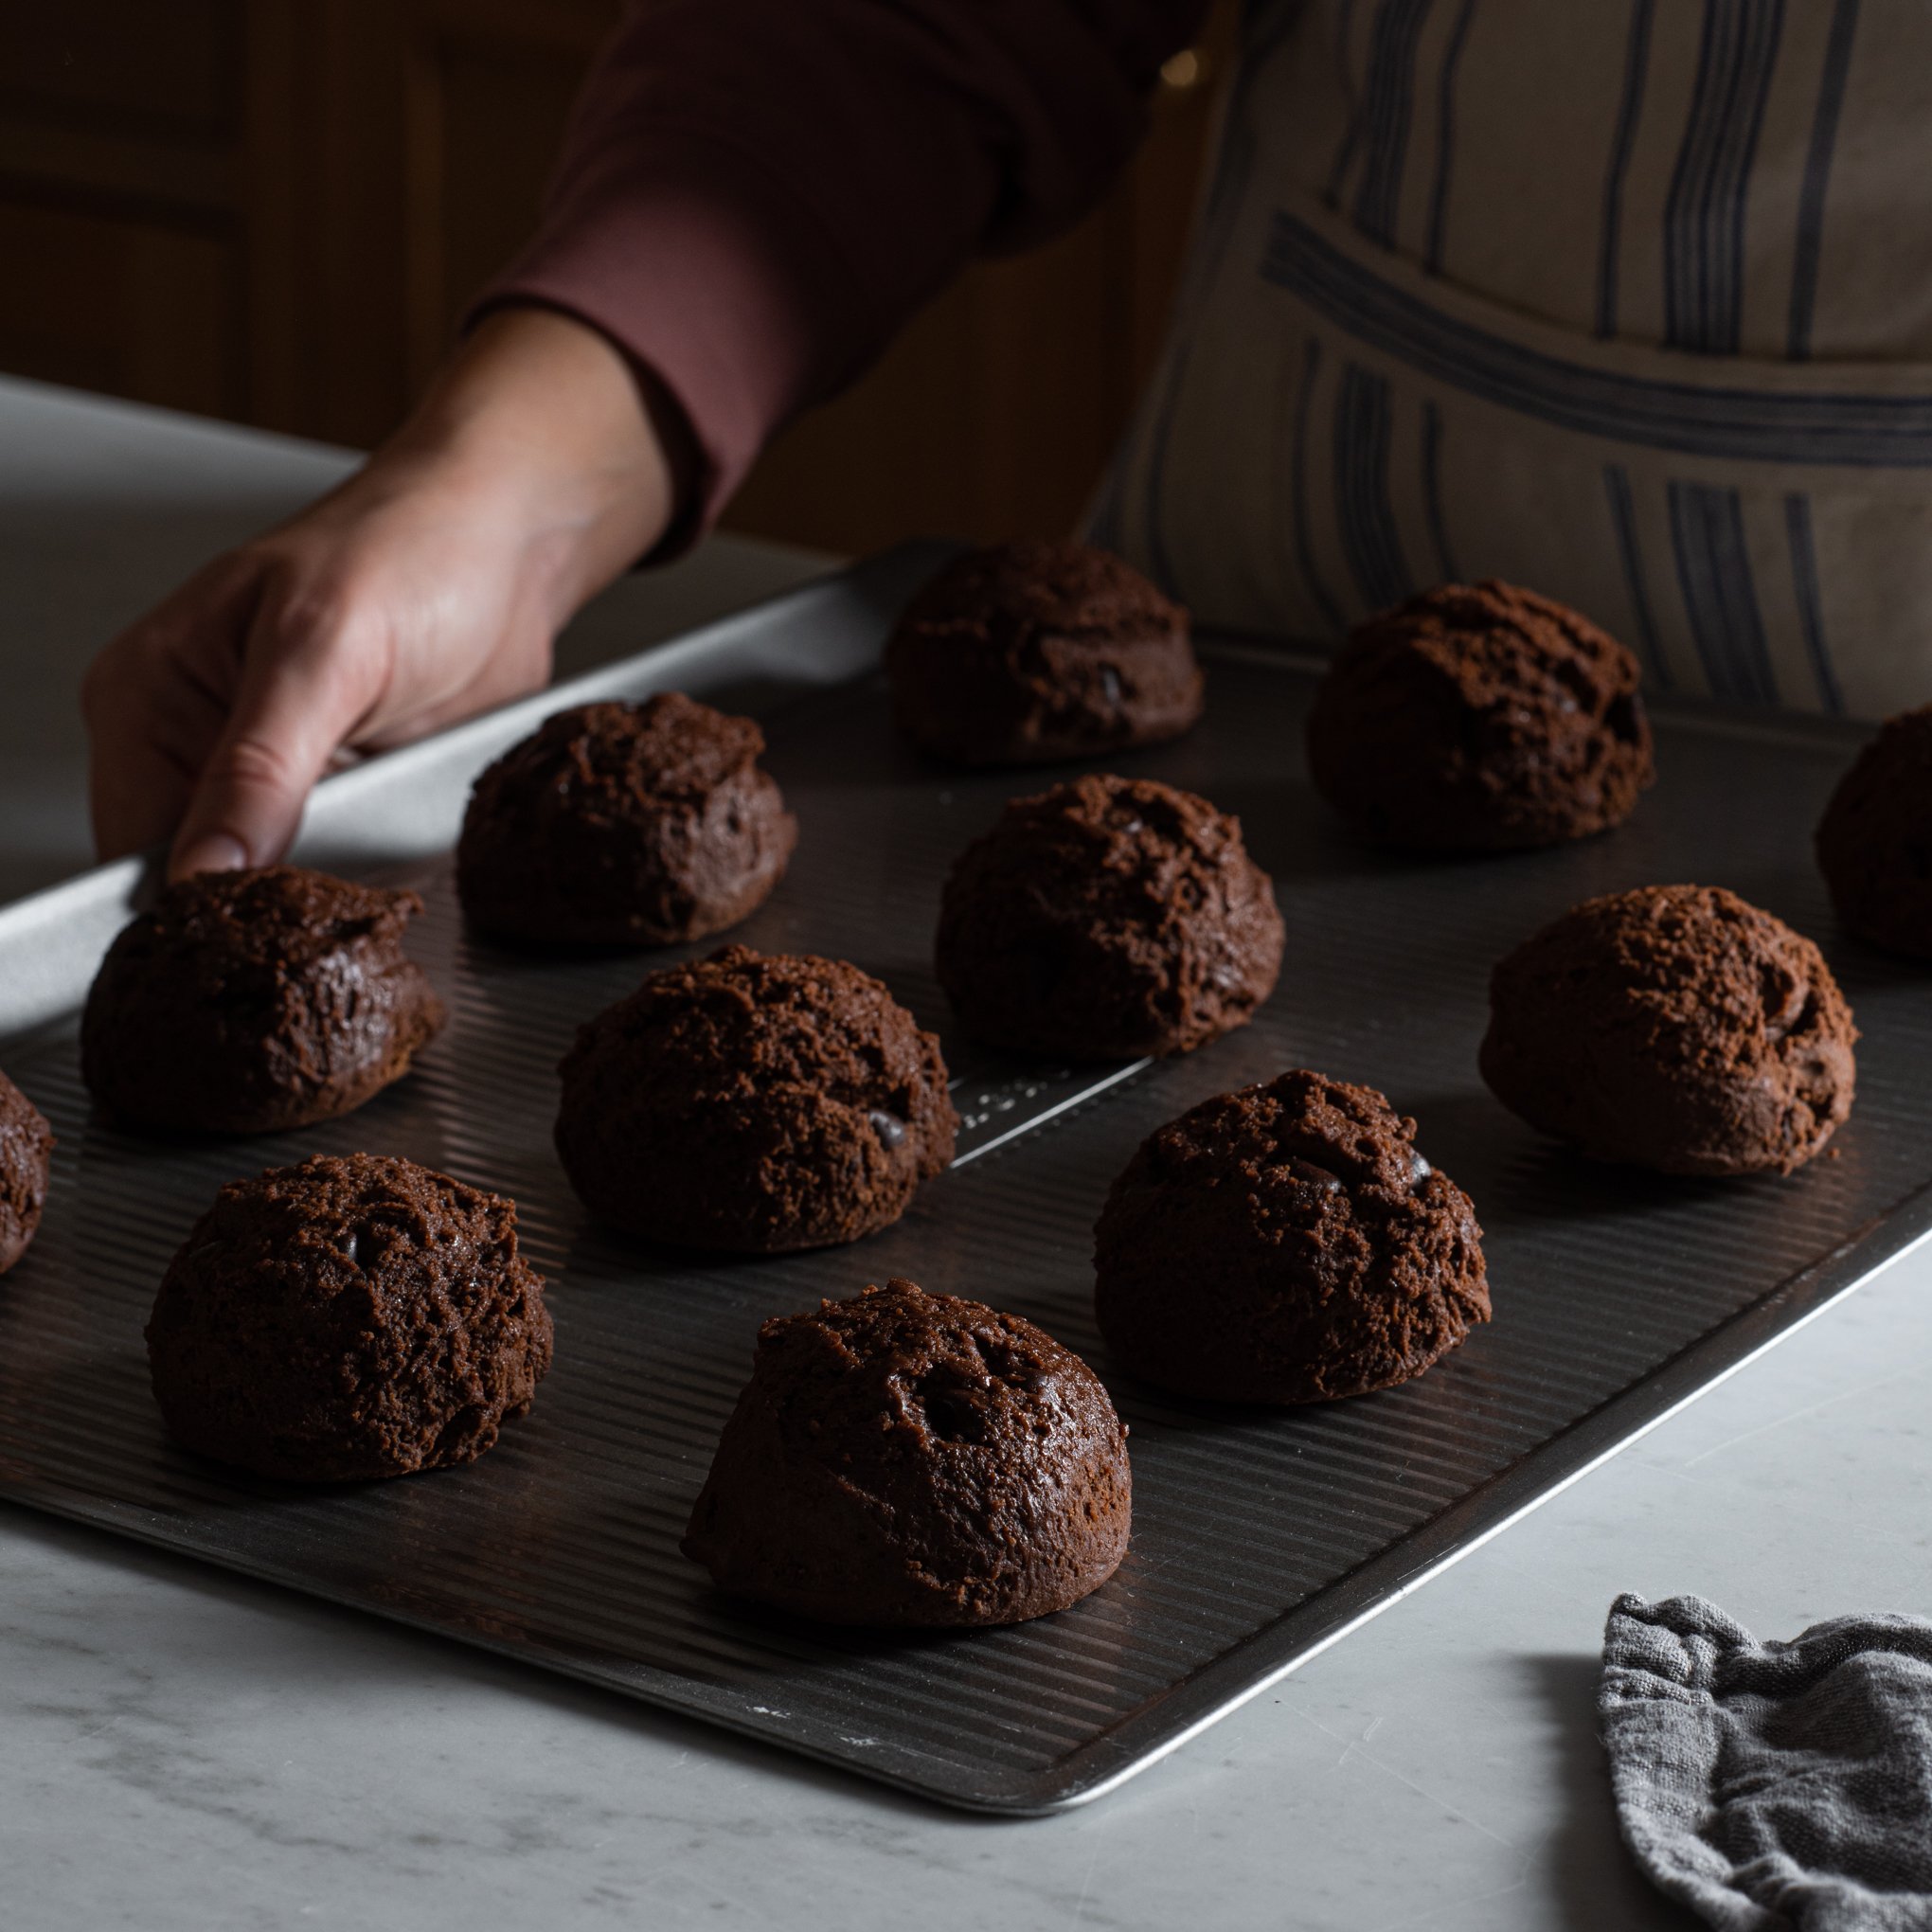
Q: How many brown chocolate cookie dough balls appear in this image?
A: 12